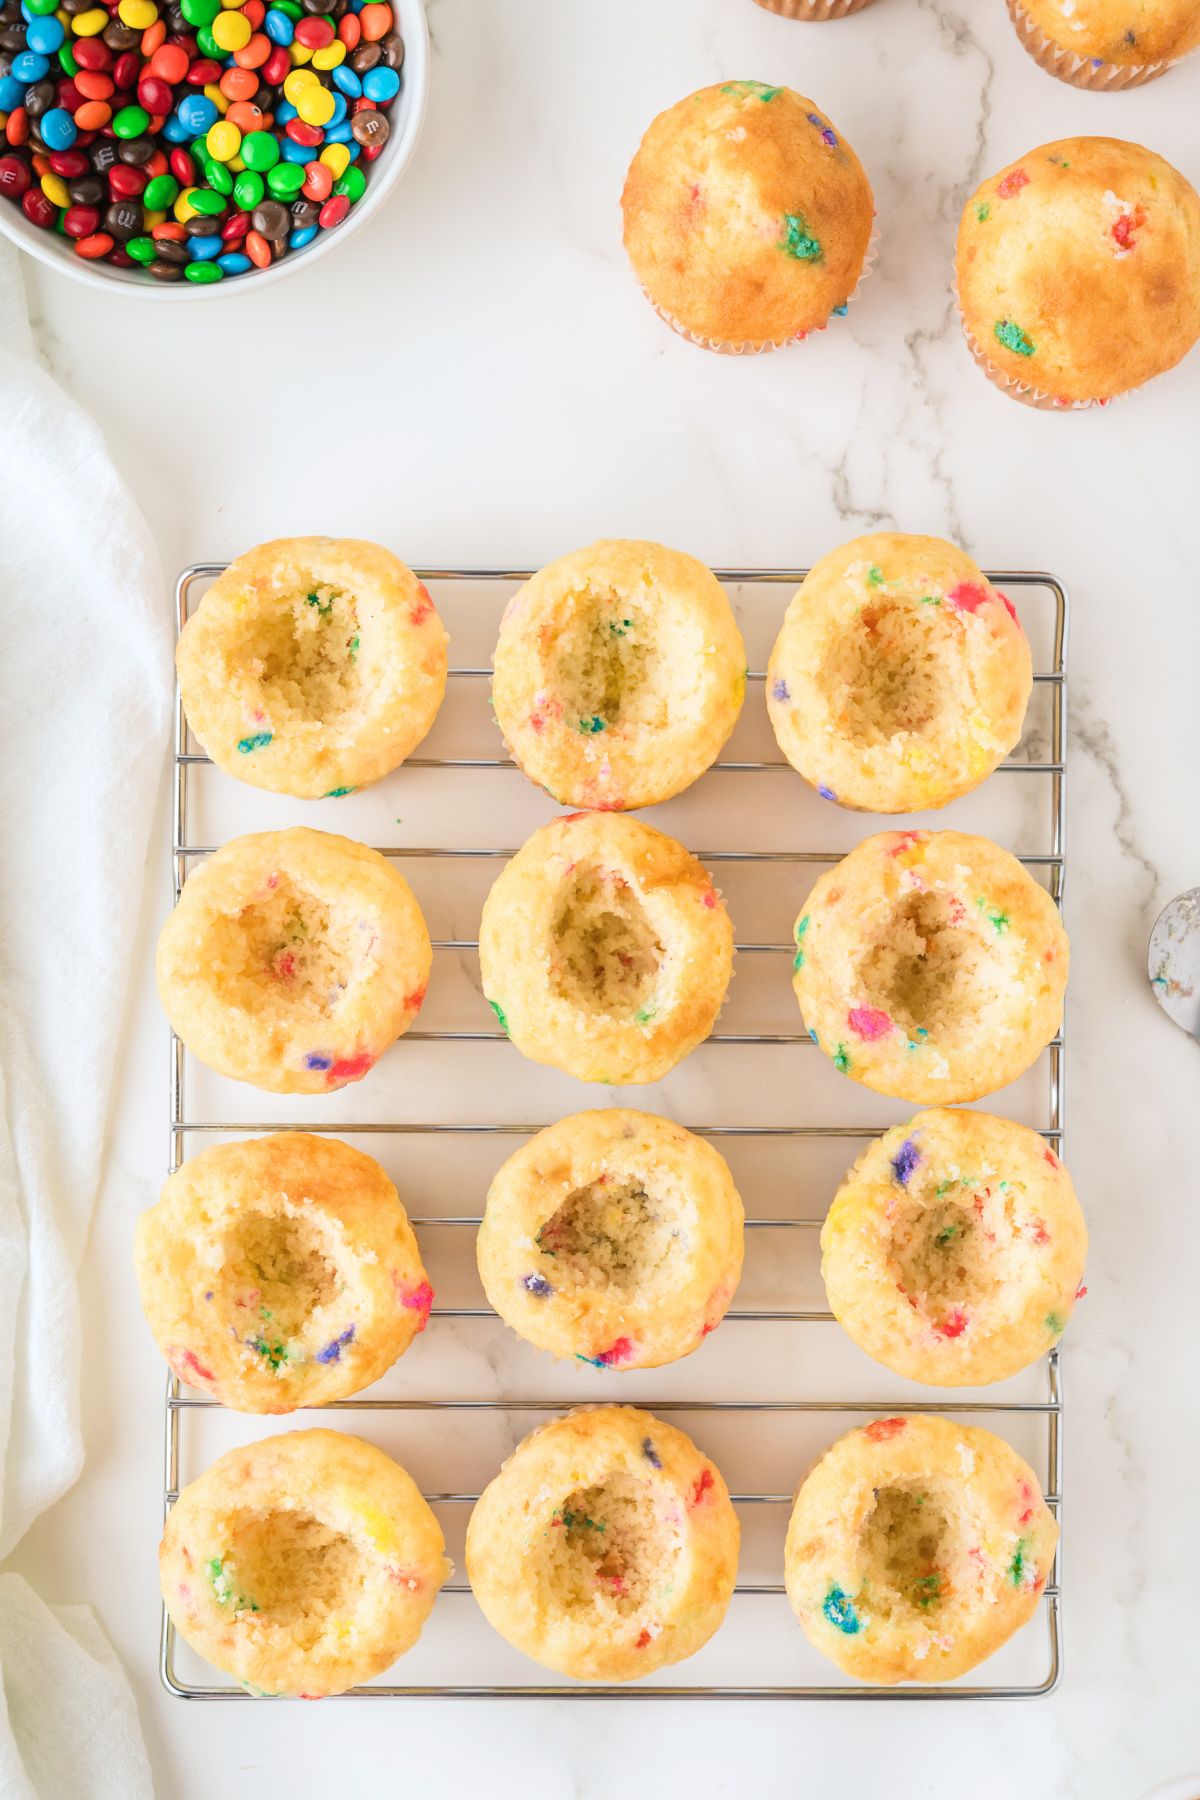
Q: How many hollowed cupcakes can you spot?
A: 12